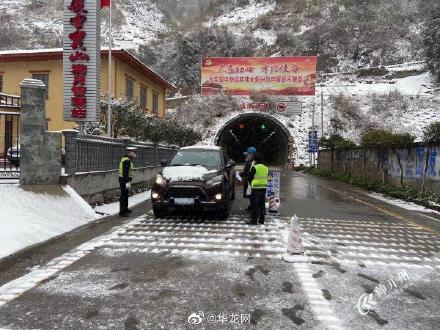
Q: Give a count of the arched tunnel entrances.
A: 1